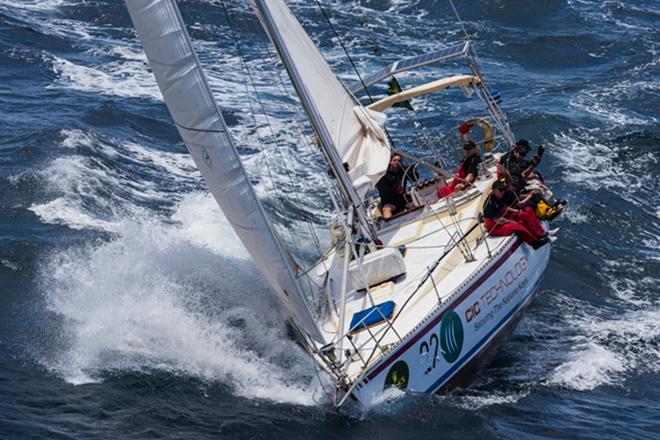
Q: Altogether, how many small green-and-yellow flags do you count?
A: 1